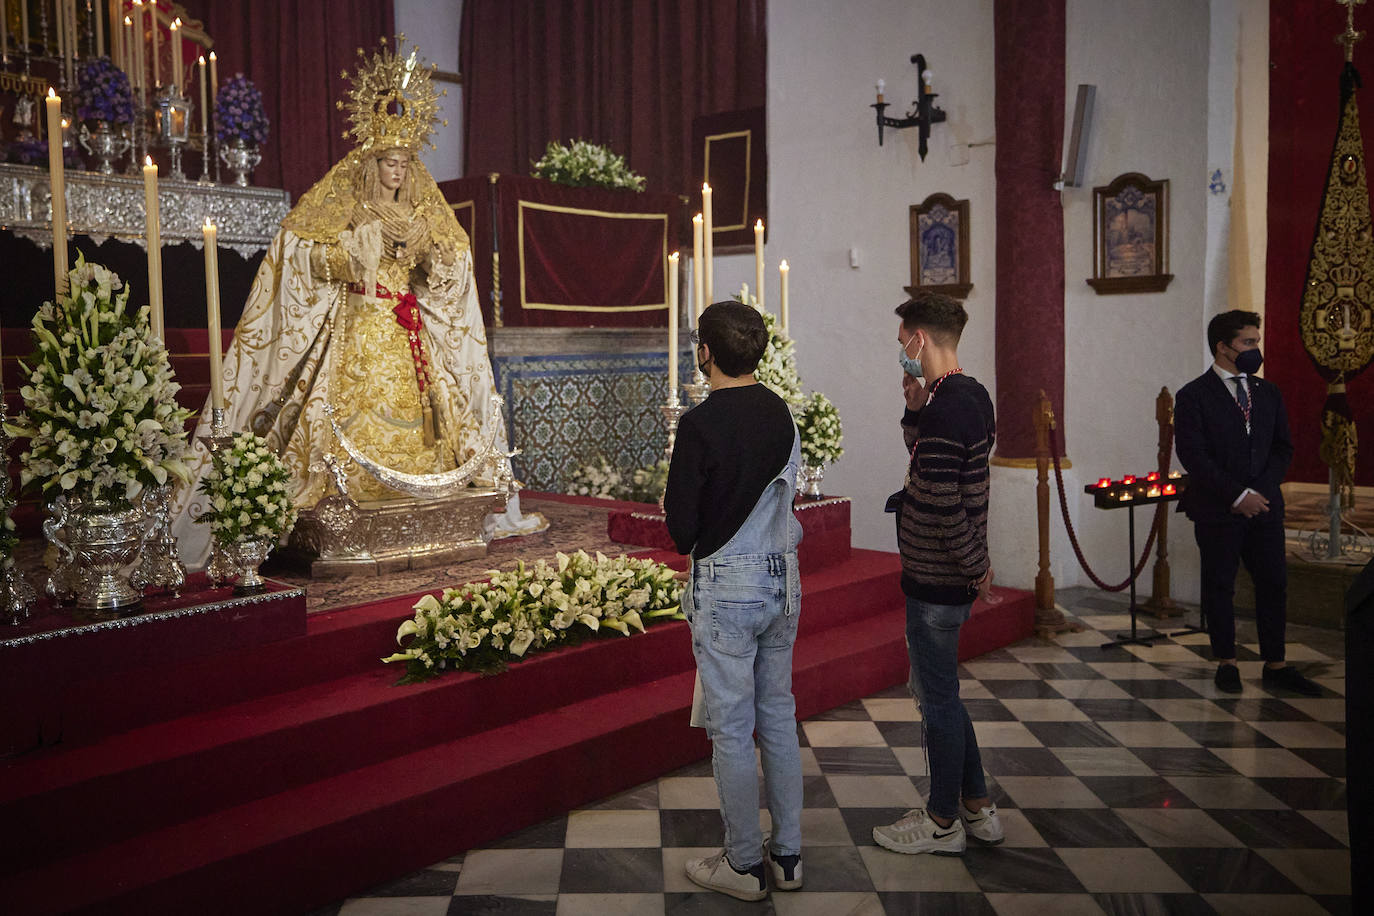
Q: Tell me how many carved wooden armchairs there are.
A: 0